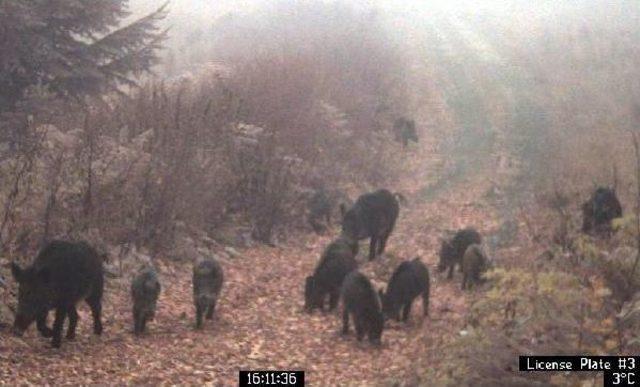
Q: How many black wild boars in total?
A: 12